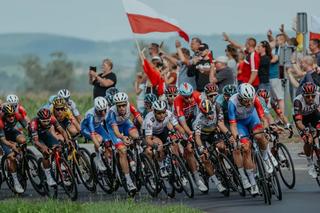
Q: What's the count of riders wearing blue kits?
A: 3